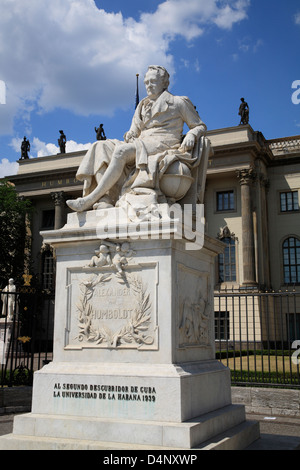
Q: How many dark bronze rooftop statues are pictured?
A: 4